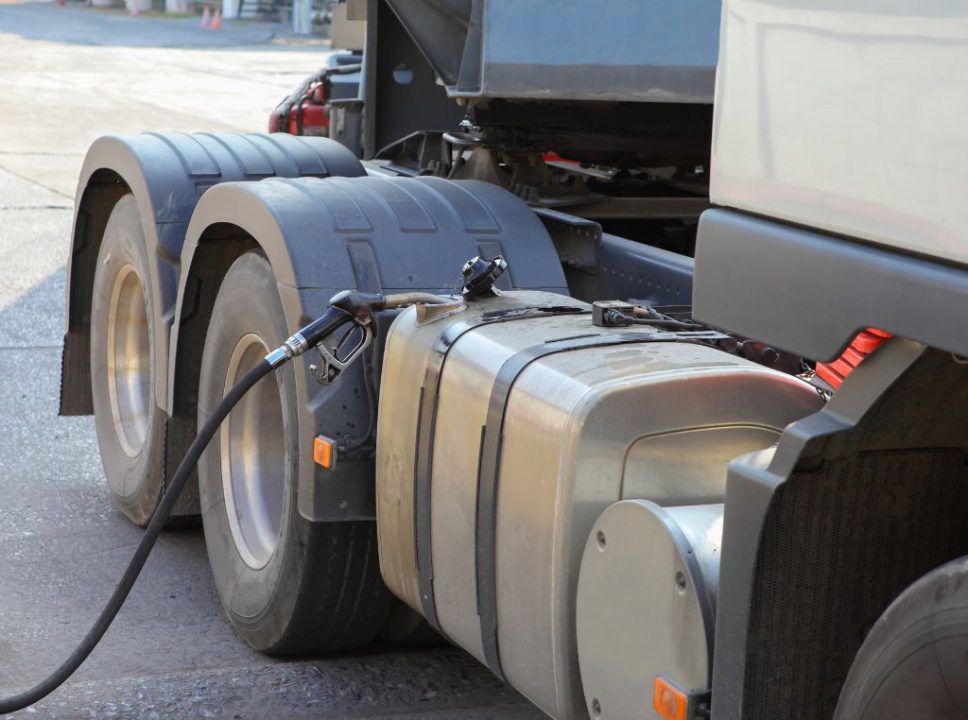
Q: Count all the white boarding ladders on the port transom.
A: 0